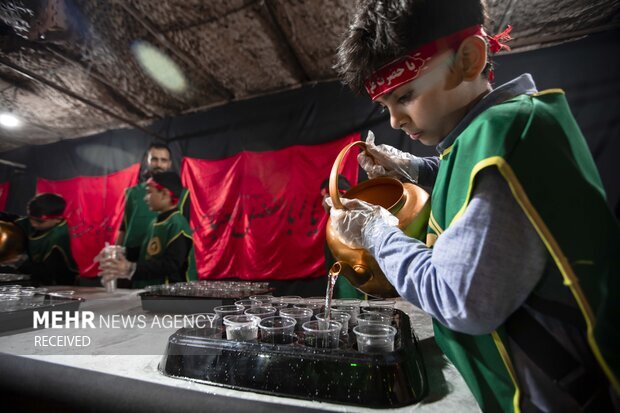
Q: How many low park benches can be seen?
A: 0